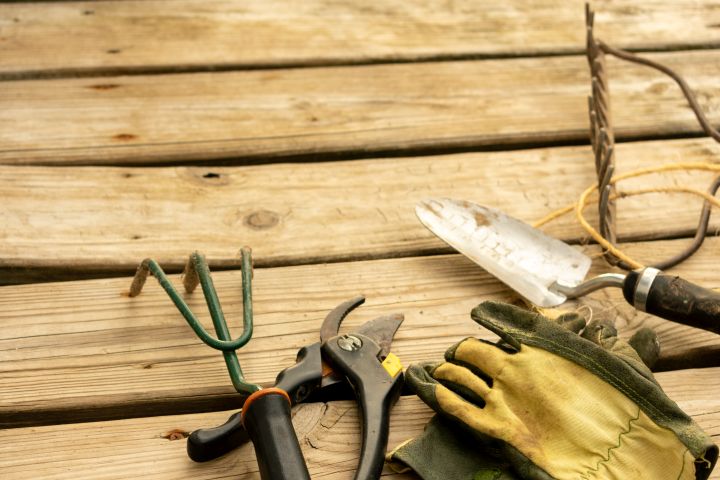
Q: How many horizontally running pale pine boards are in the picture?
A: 5